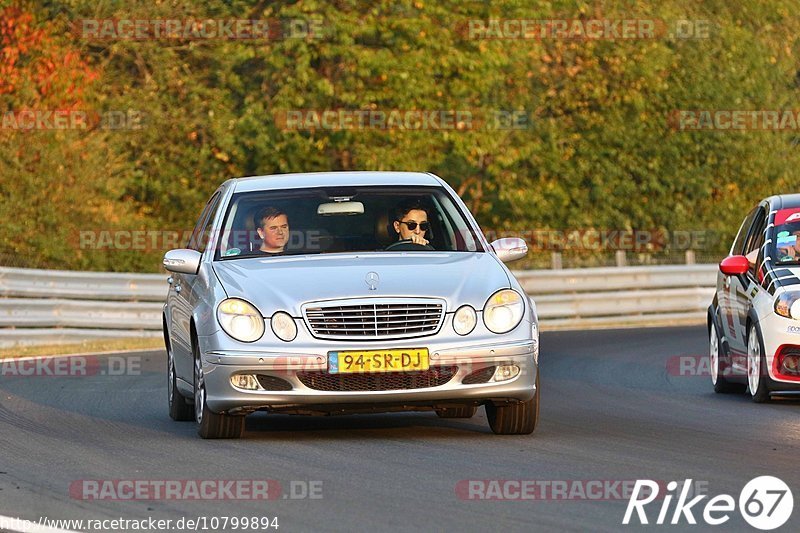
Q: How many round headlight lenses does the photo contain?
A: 4